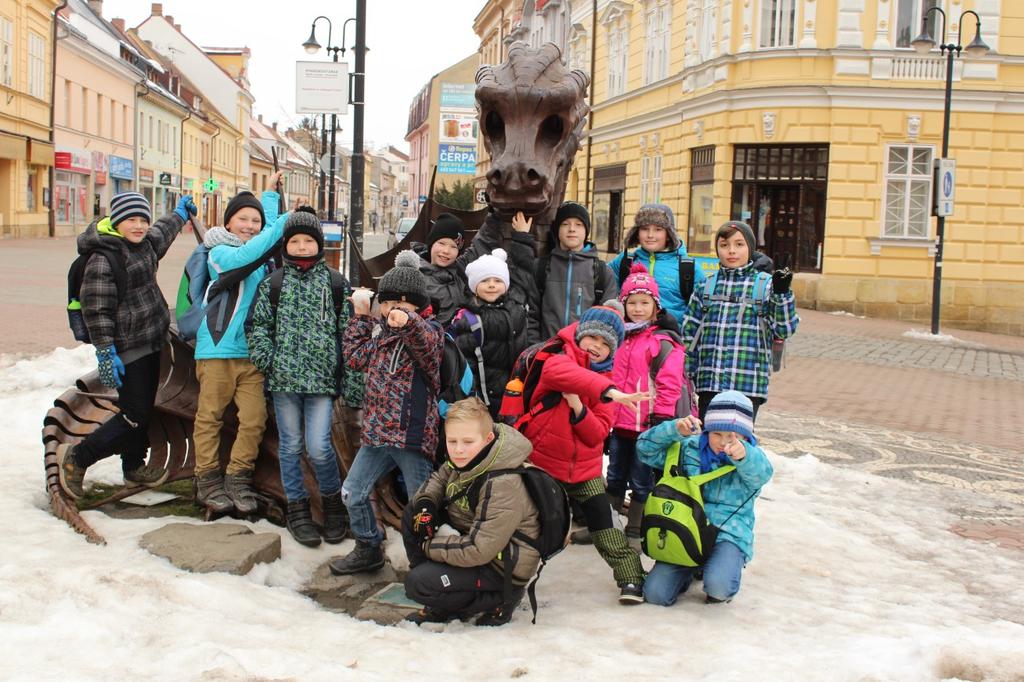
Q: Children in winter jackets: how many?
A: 13